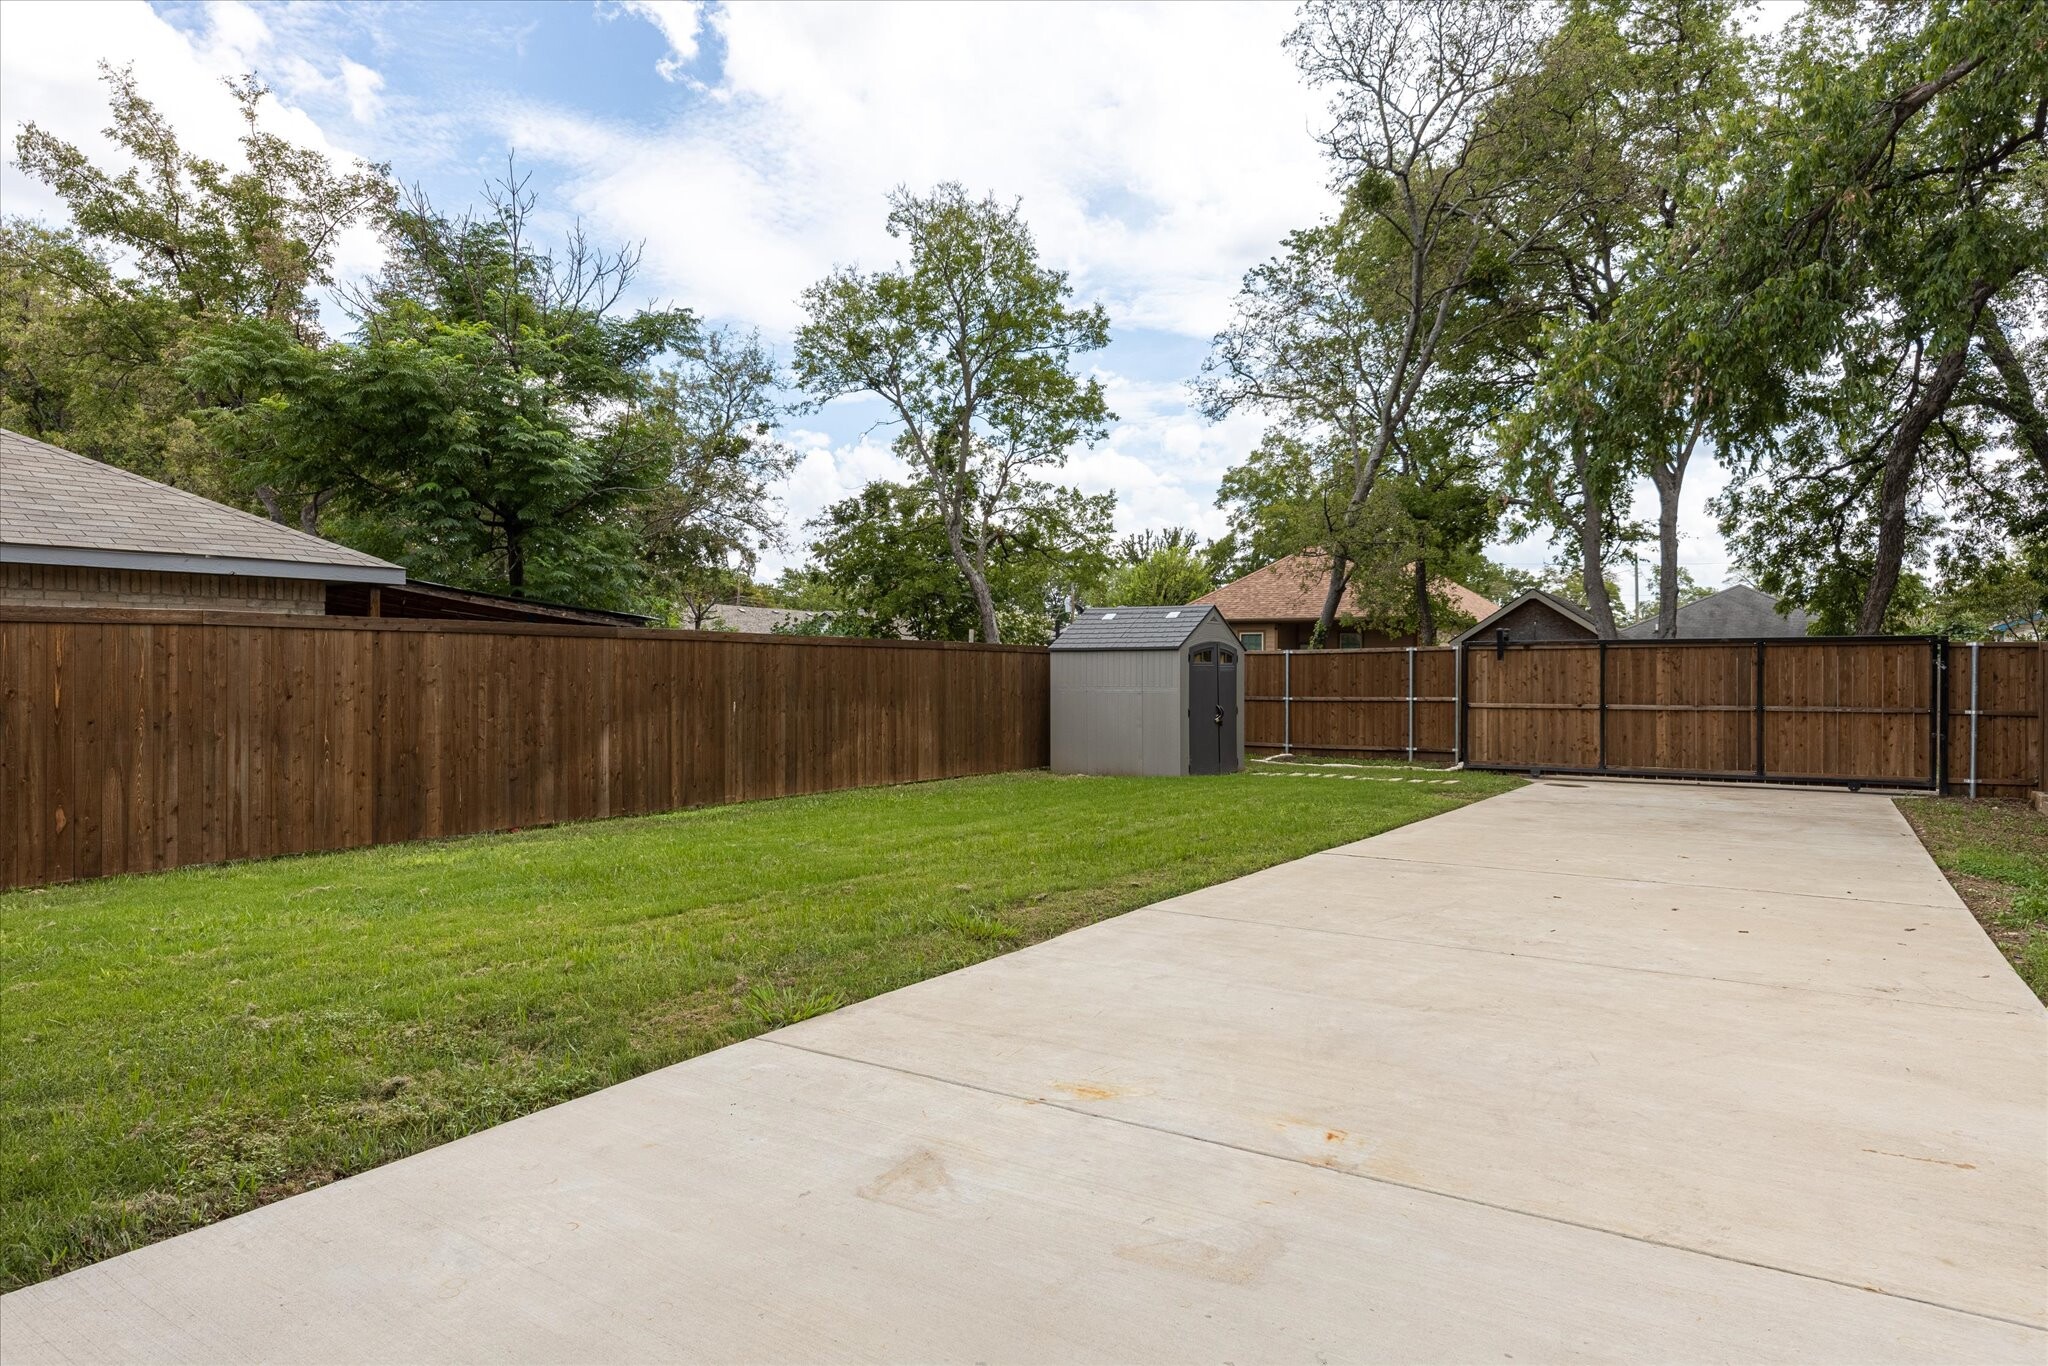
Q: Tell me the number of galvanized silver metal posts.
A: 4